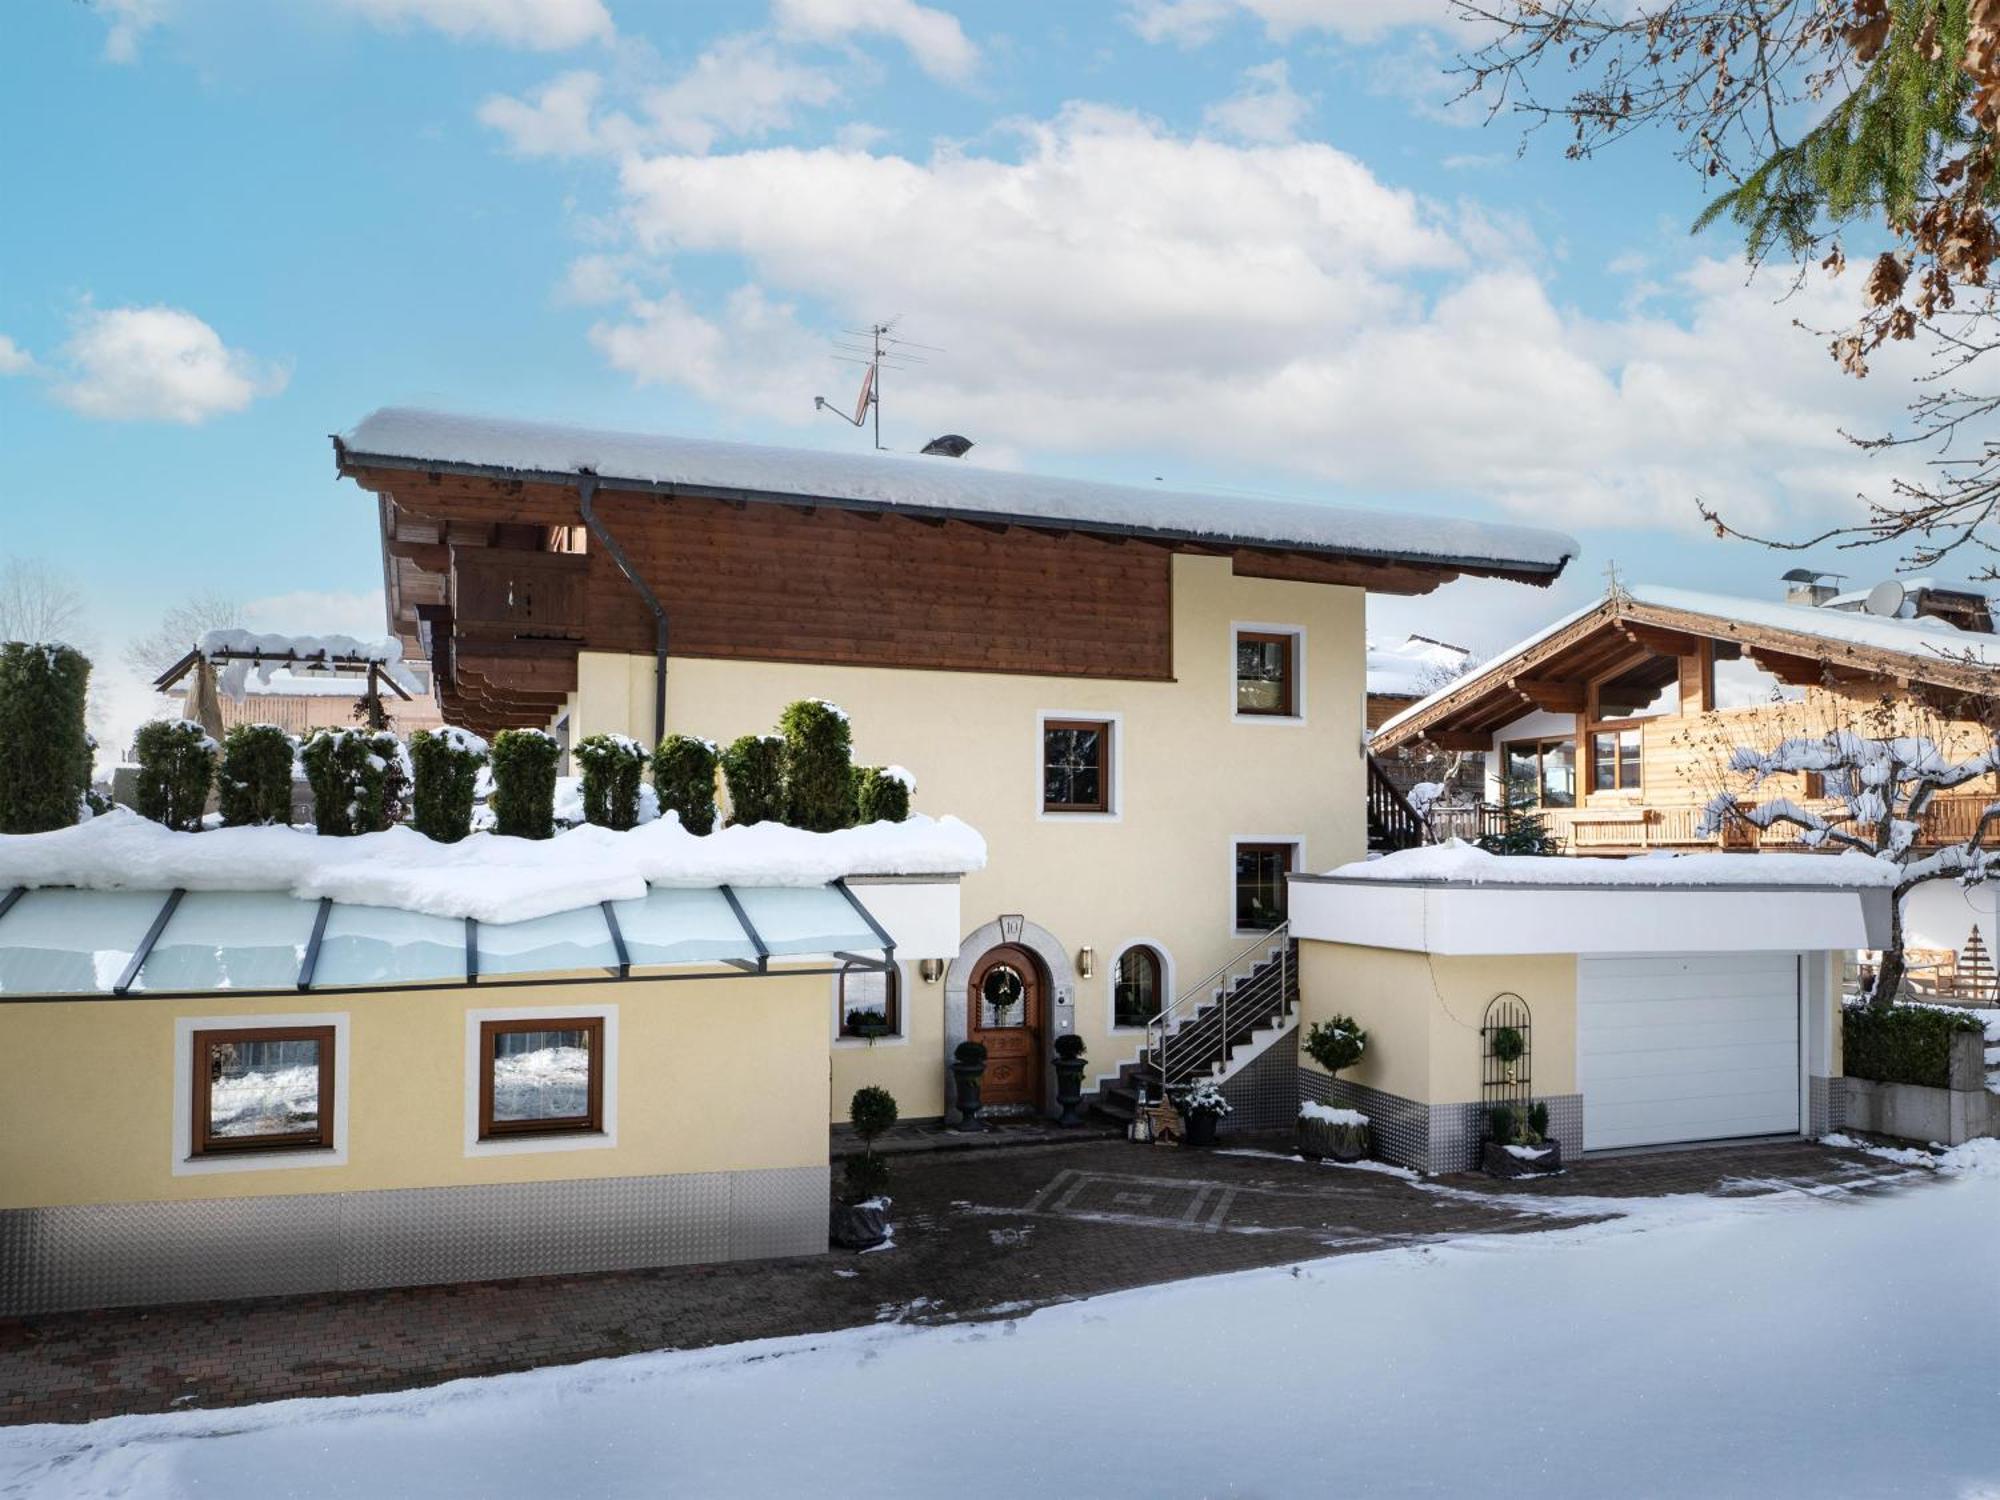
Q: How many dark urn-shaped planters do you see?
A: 2